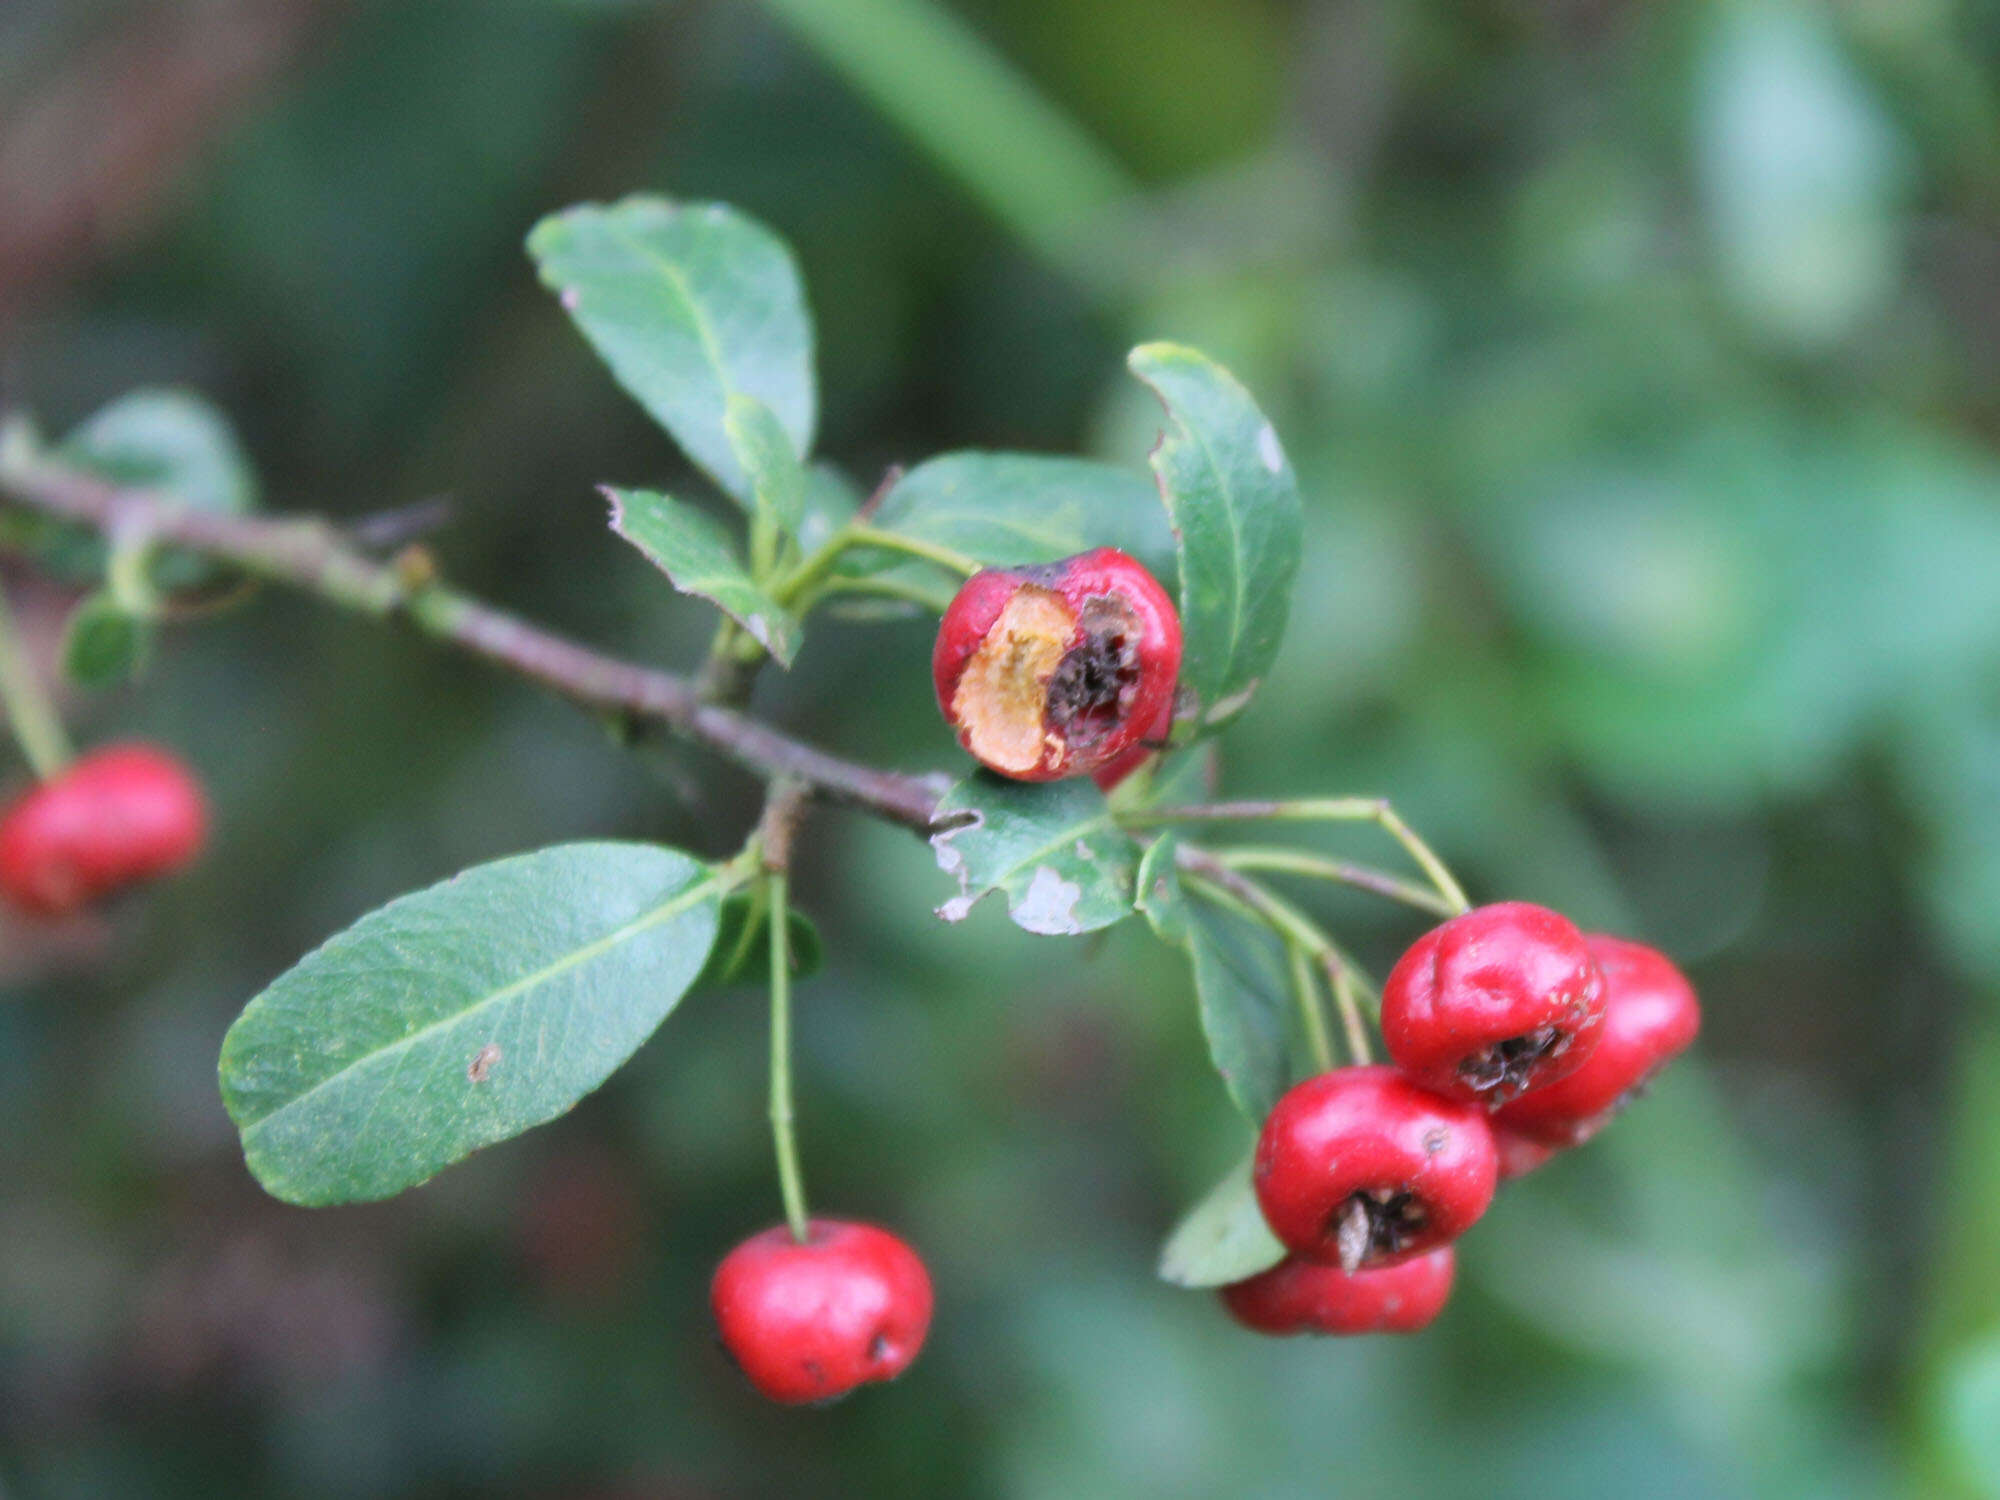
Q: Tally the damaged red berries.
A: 1